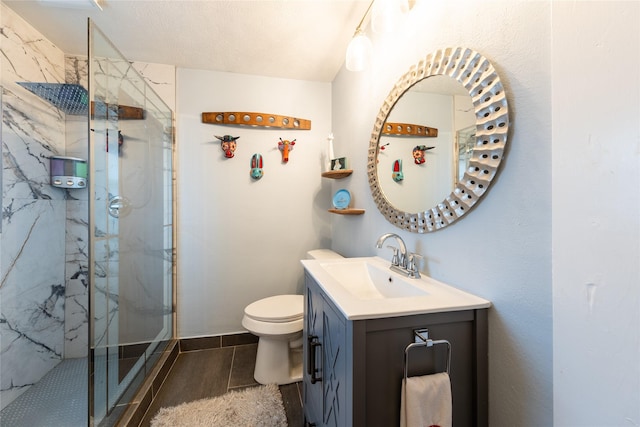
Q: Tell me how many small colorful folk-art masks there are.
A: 3